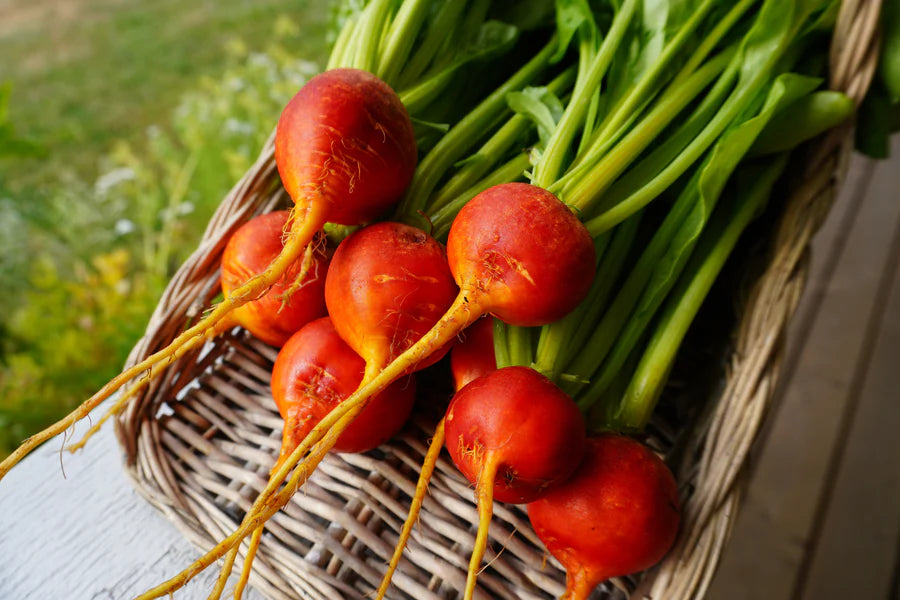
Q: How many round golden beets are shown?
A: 8